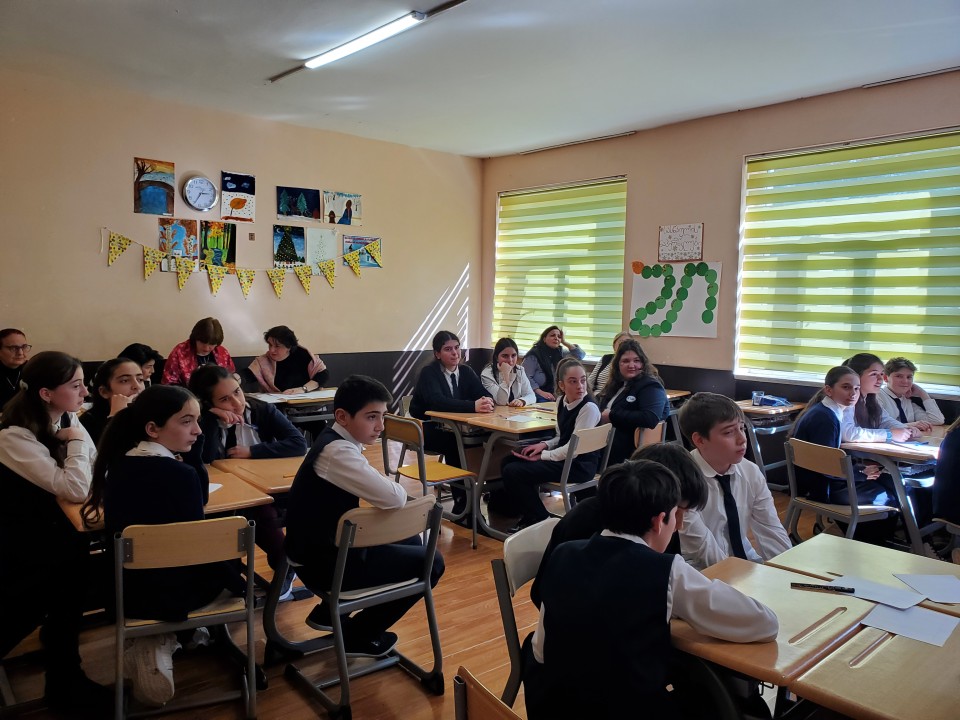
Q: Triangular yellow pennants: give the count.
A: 10